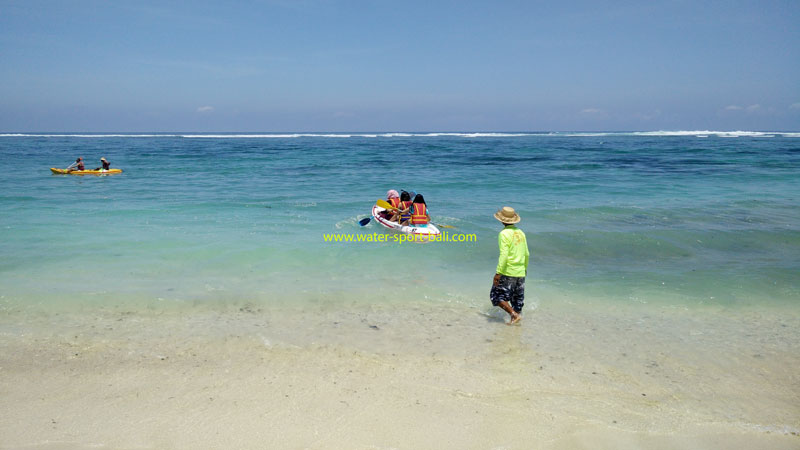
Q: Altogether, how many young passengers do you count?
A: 3